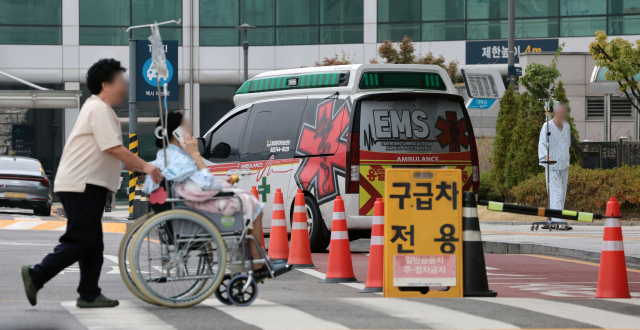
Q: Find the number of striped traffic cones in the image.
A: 7